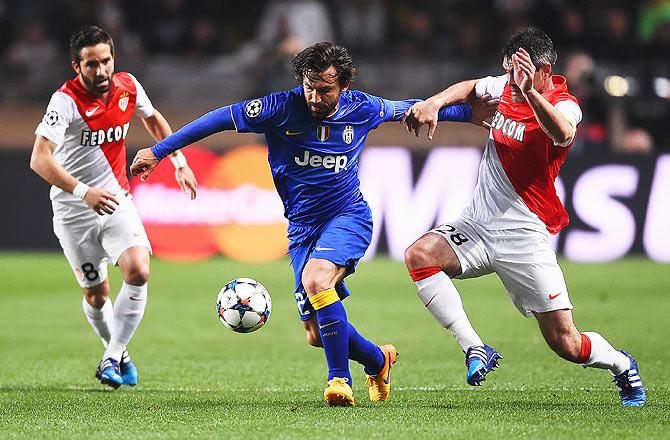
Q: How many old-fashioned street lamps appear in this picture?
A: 0